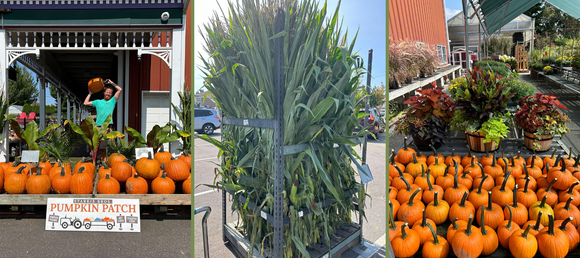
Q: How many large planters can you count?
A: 3